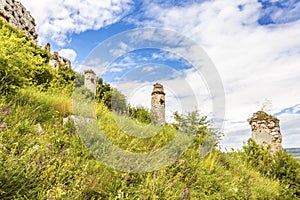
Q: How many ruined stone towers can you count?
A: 3